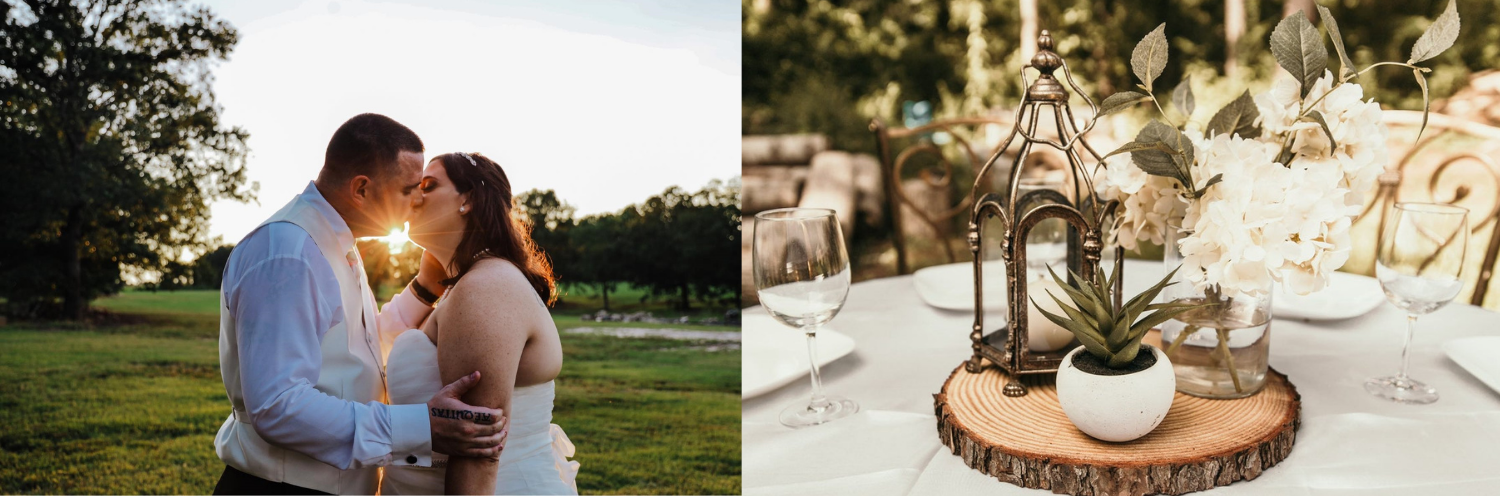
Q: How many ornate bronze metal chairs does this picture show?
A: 2